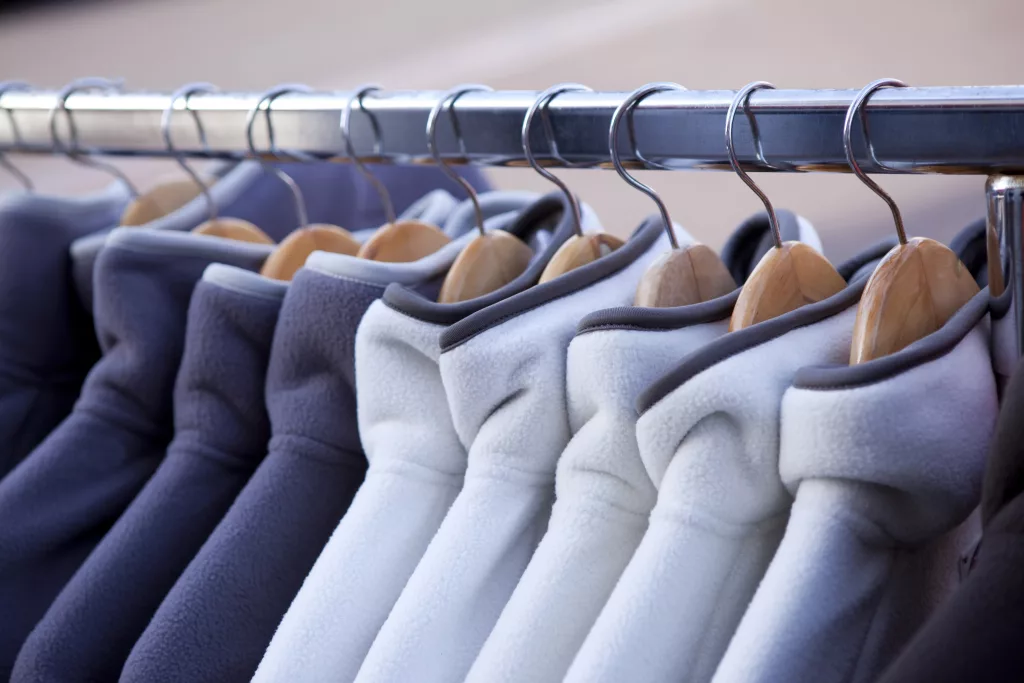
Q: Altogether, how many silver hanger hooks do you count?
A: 10